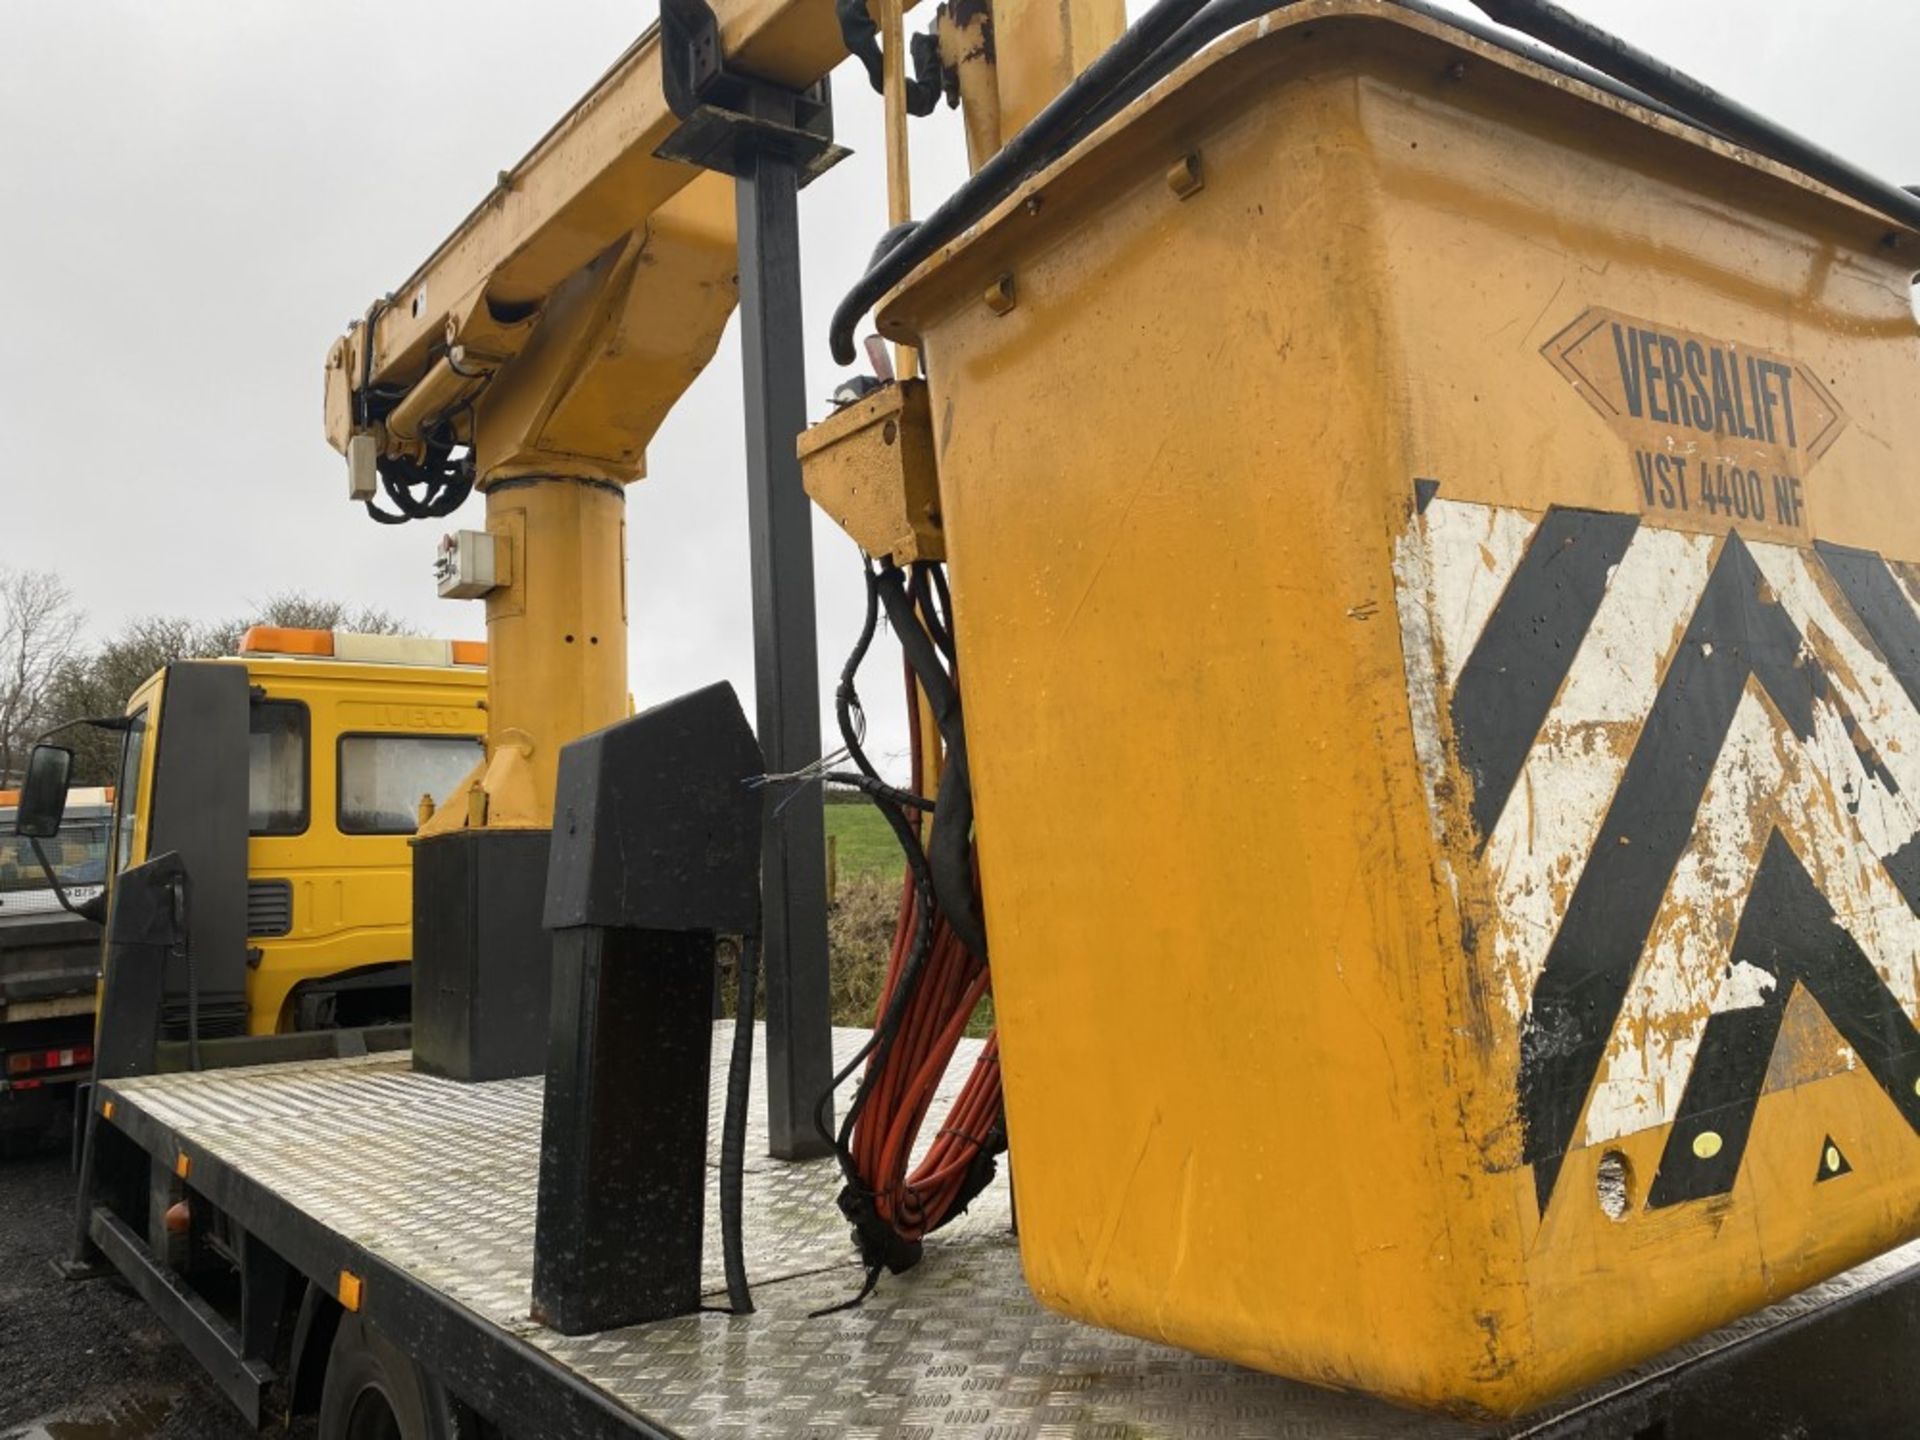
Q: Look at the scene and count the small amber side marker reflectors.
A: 3